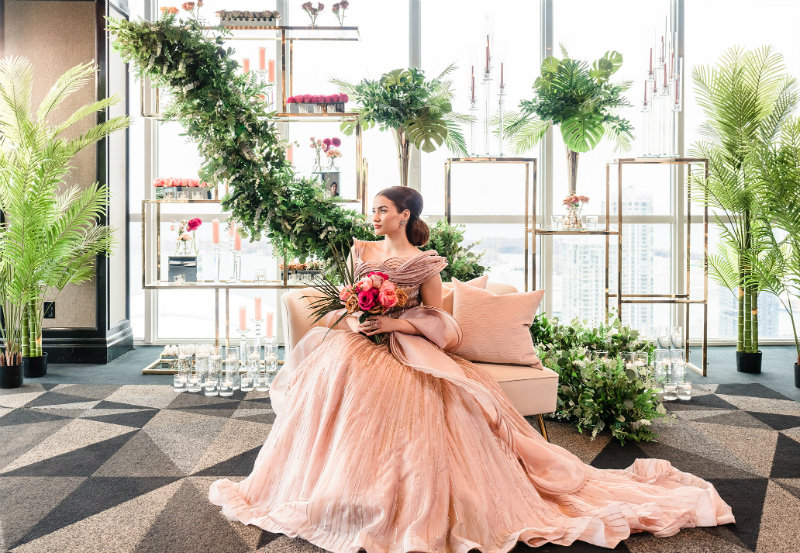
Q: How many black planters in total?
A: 4